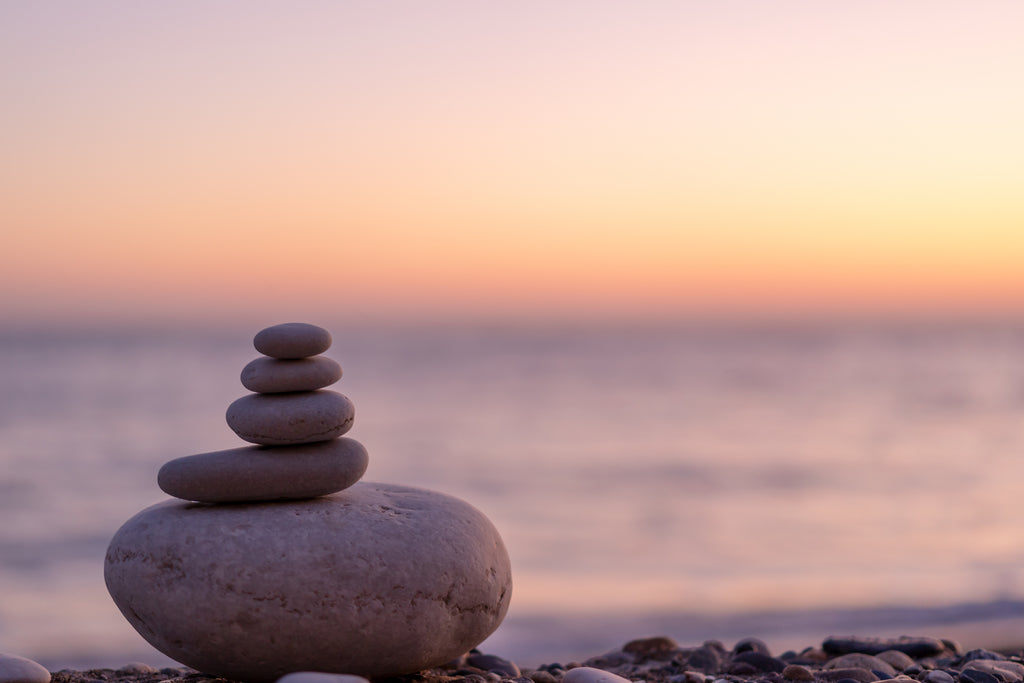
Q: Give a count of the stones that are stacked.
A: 5